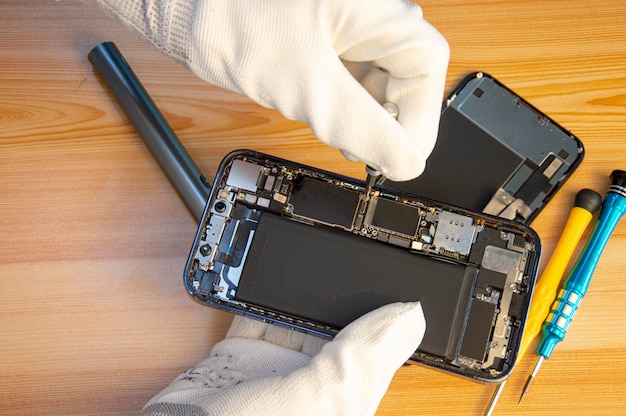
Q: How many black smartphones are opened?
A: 1